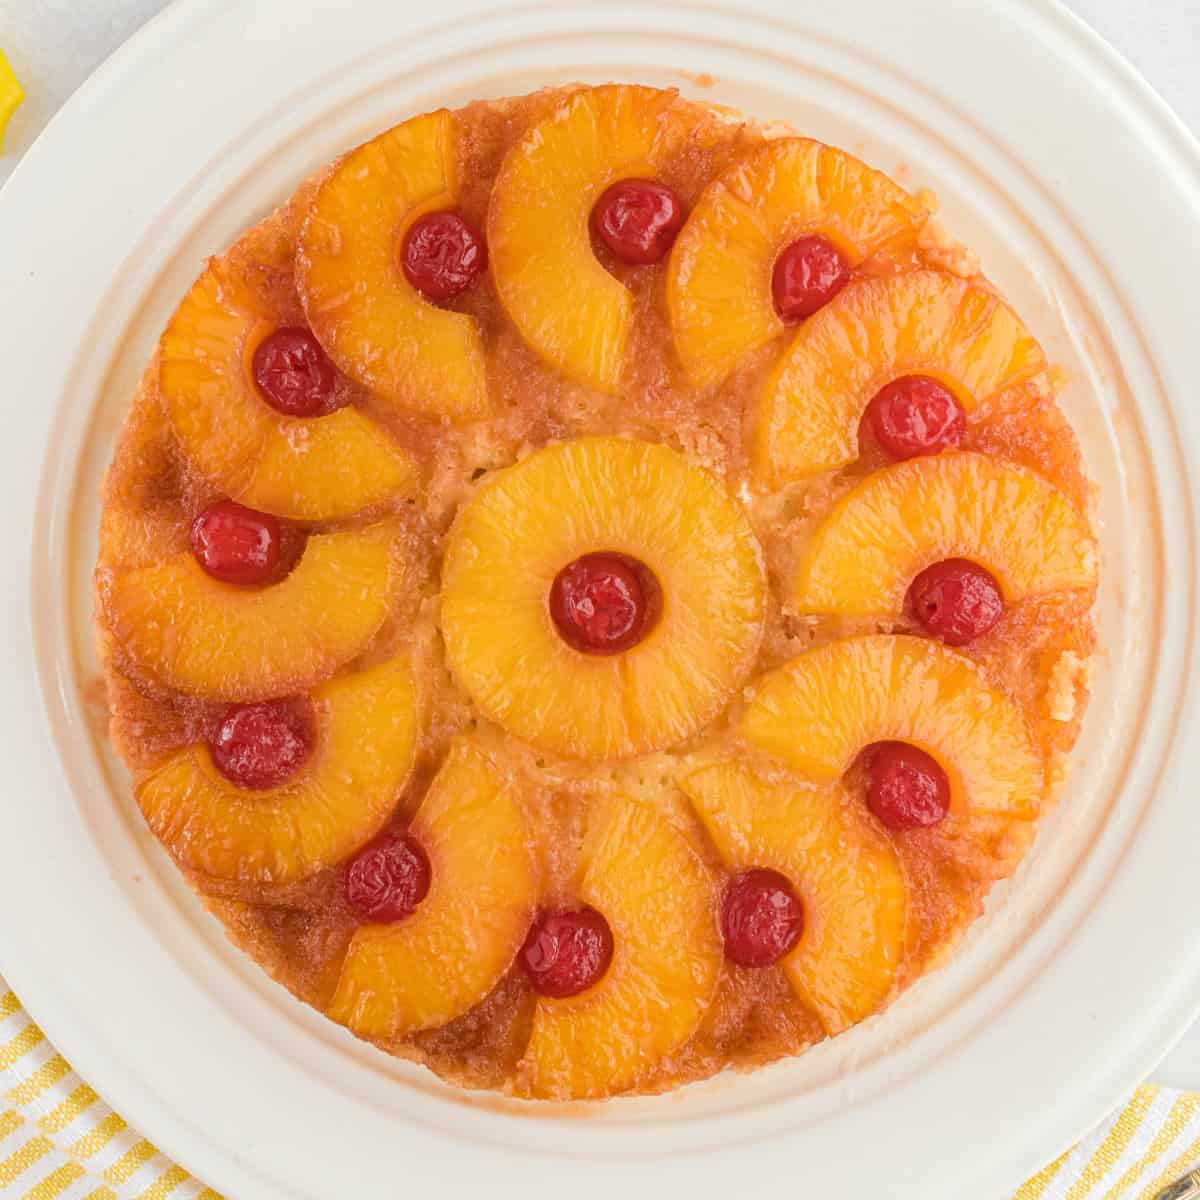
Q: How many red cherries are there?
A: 13